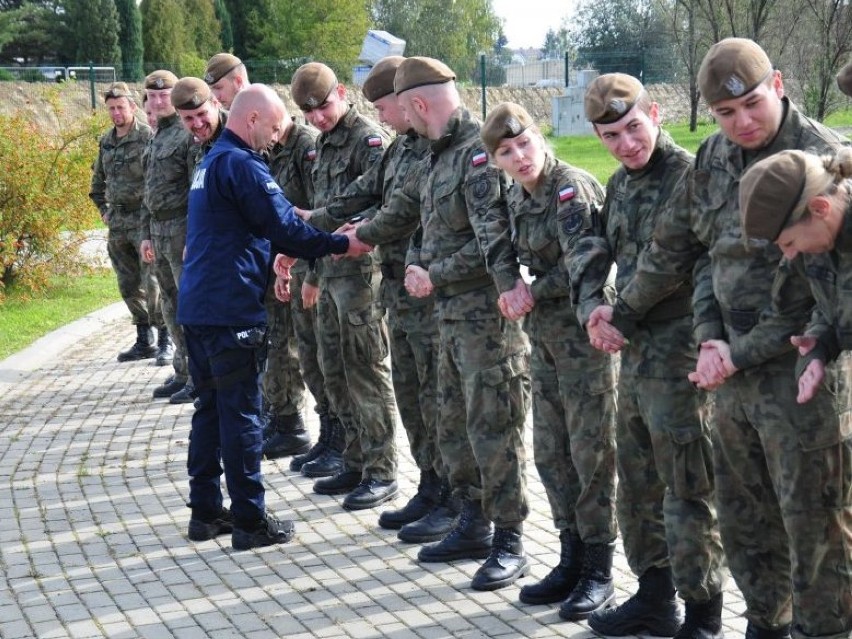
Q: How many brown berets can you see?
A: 12